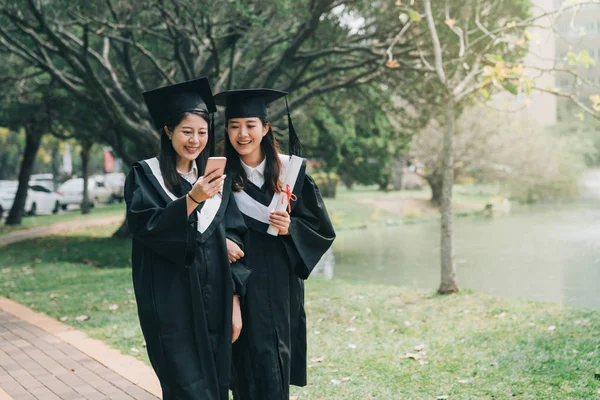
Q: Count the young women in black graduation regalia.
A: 2